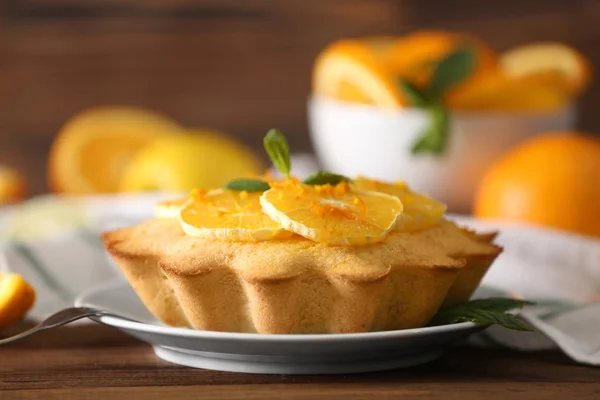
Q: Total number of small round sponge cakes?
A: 1